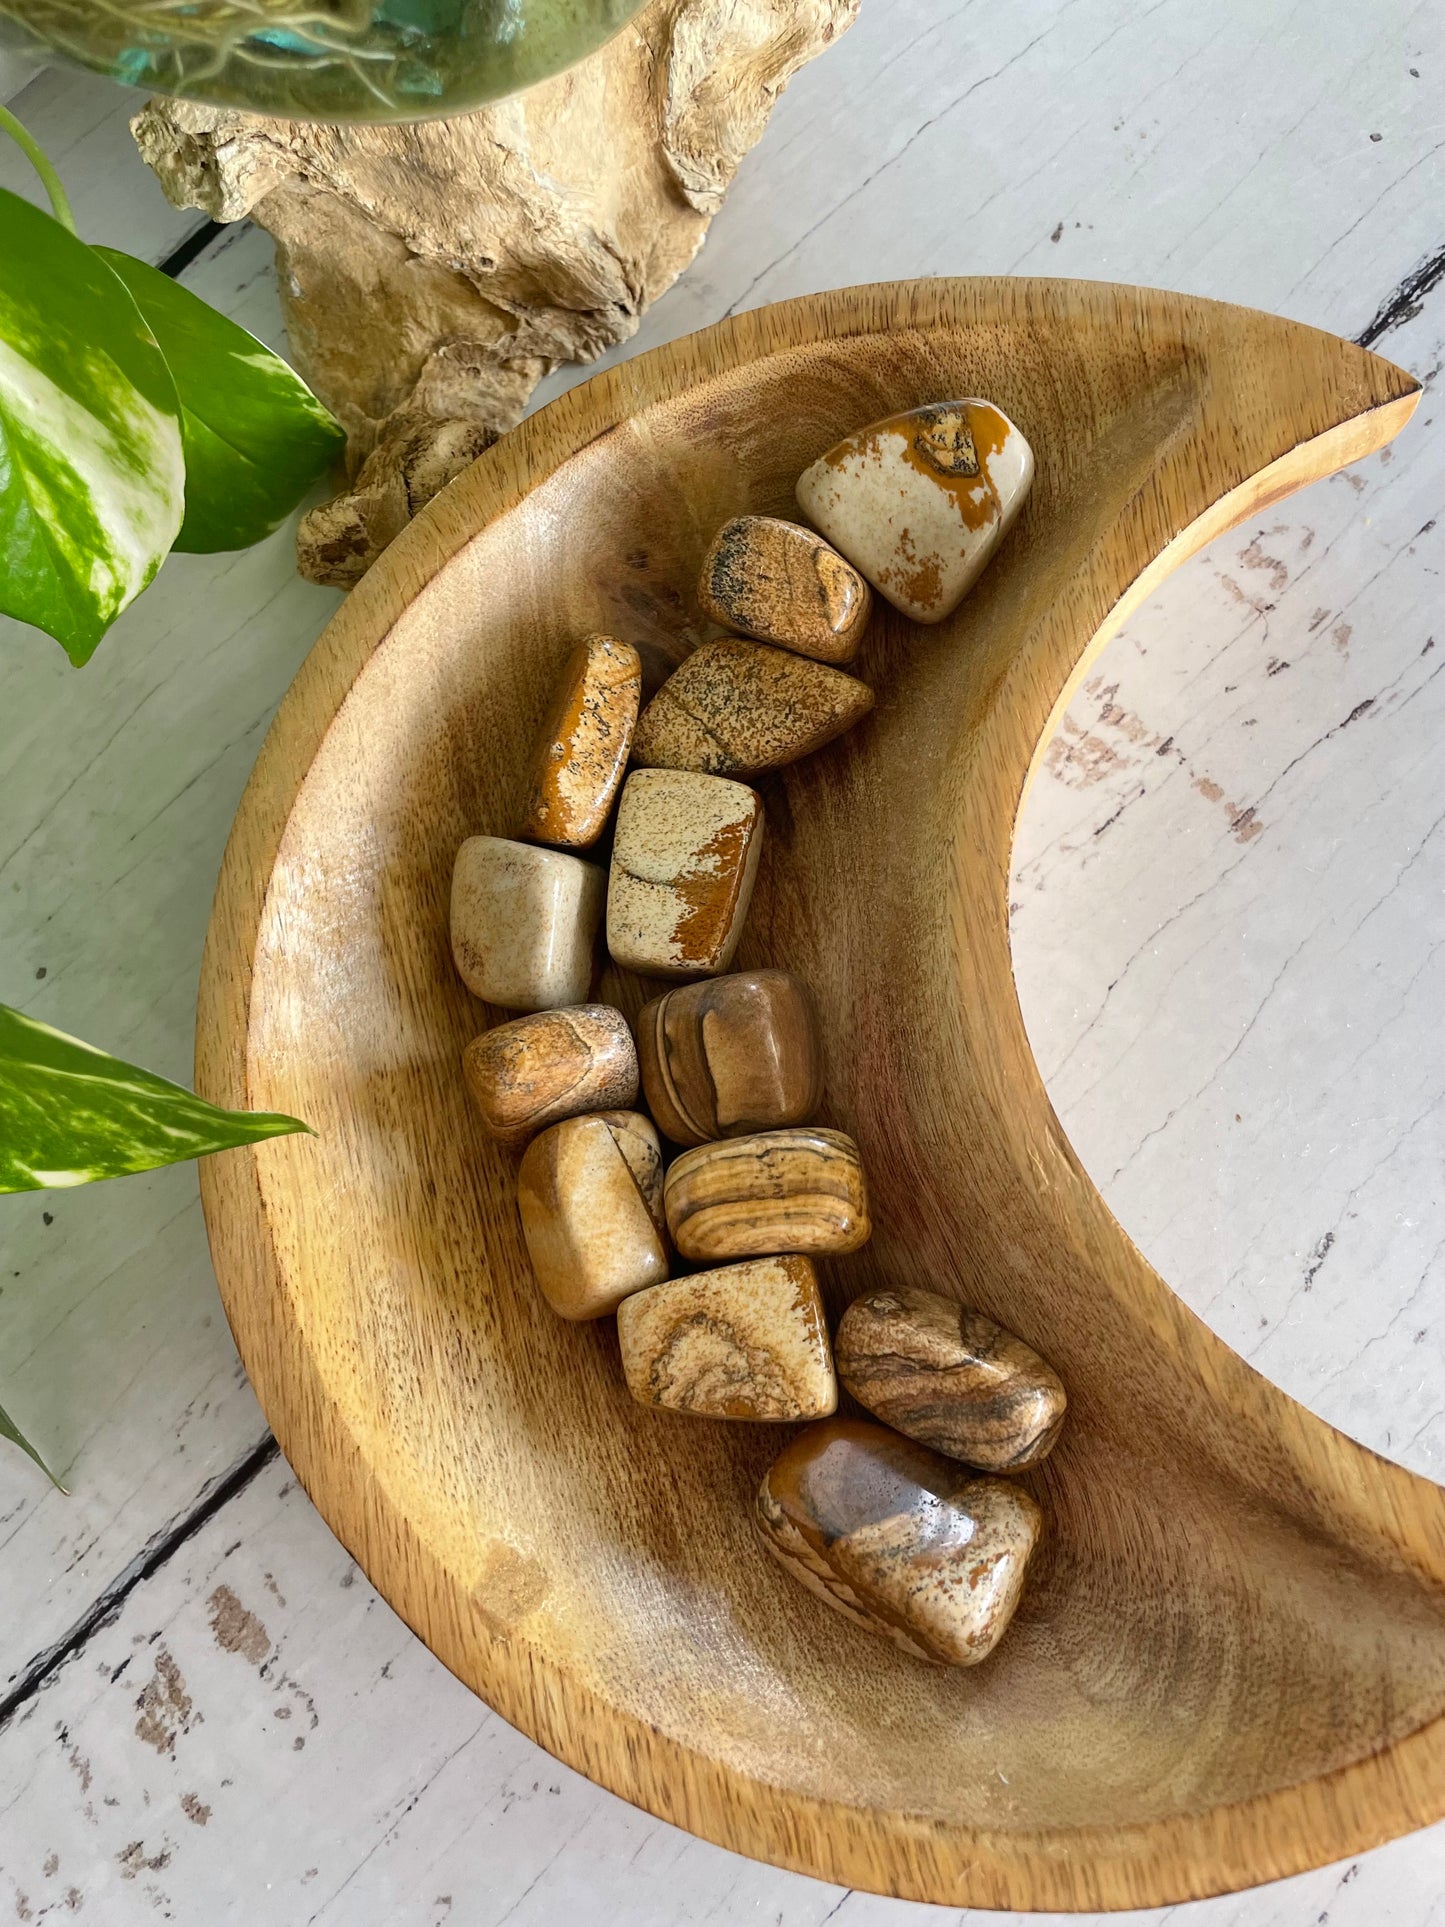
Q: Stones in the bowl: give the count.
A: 13